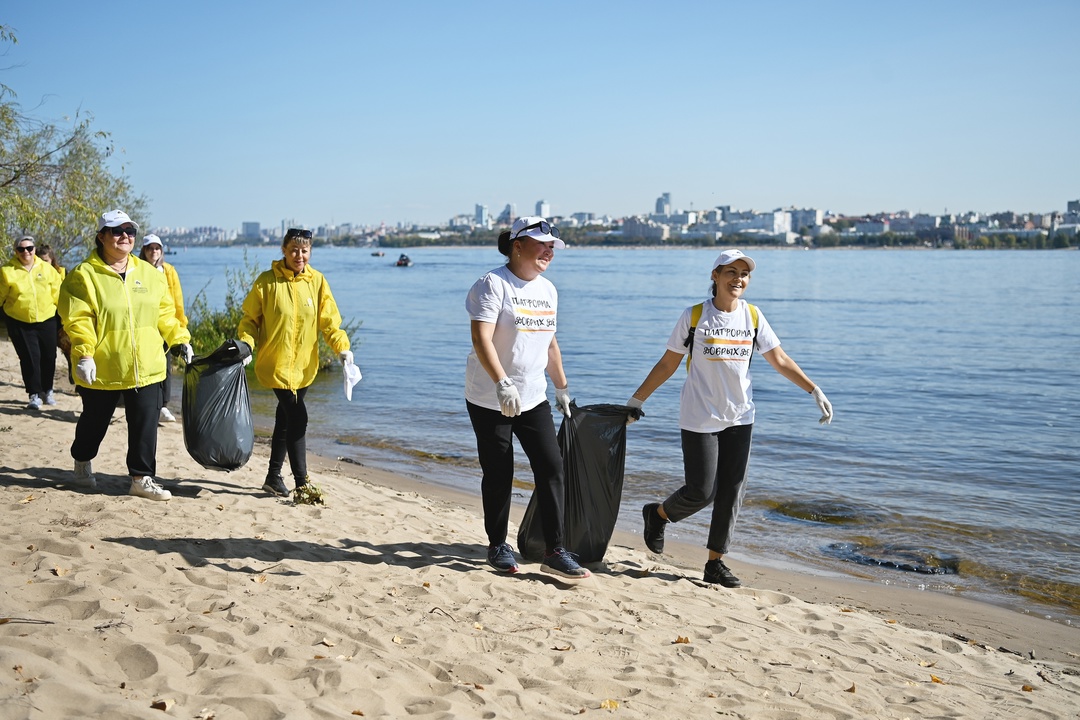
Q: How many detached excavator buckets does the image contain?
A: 0